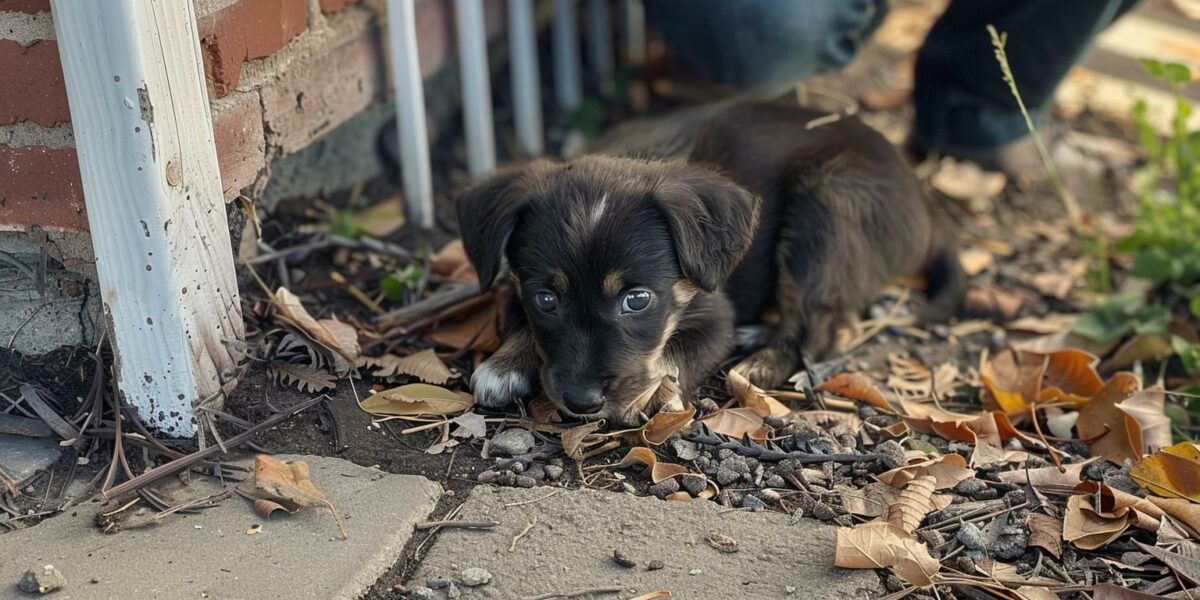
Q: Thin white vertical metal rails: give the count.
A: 6